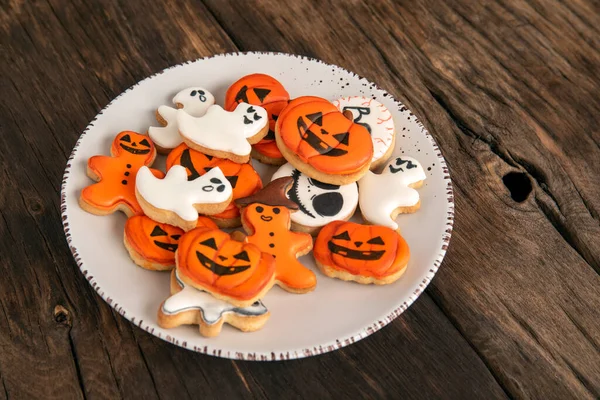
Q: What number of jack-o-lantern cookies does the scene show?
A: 6